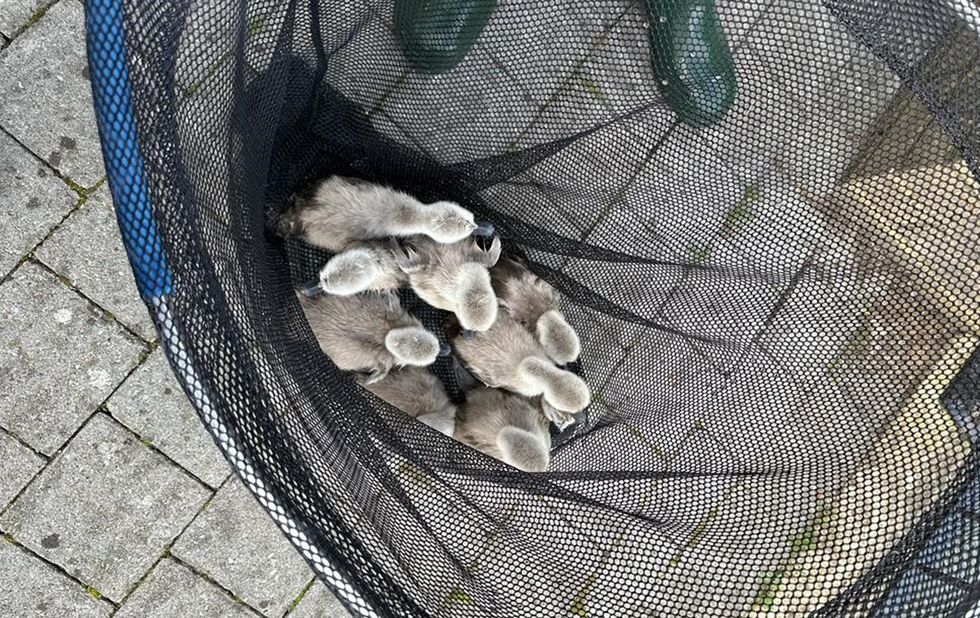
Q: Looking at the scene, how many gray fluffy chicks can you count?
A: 8